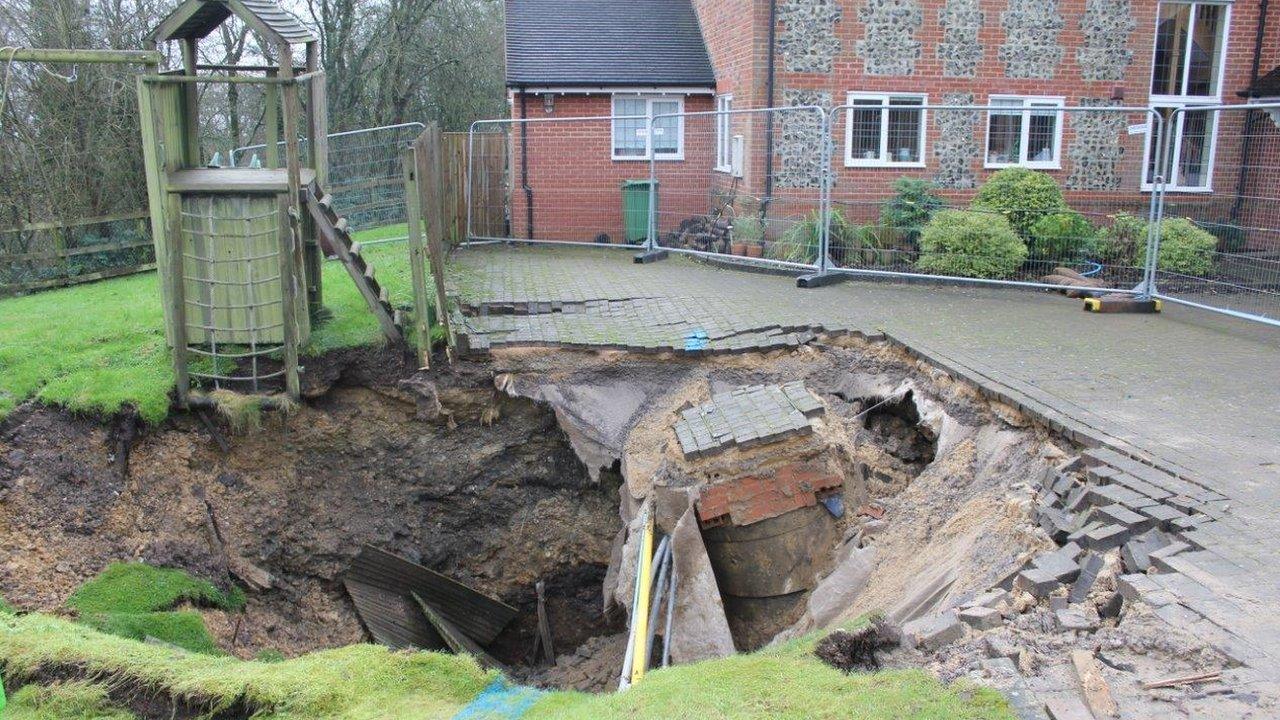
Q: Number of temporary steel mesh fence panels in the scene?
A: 5